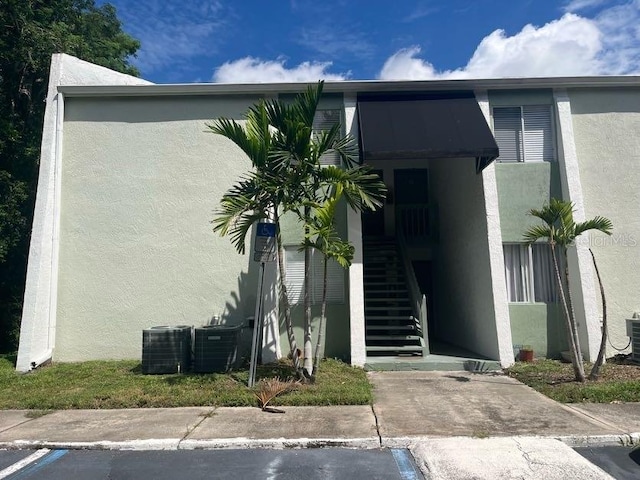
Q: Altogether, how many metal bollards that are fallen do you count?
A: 0